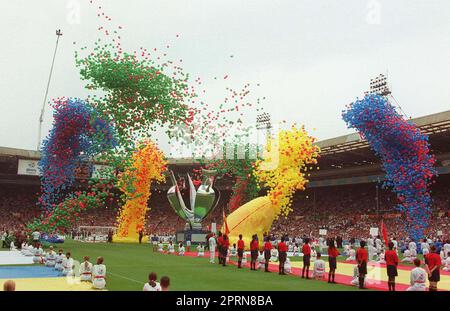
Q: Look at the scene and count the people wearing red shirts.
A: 11